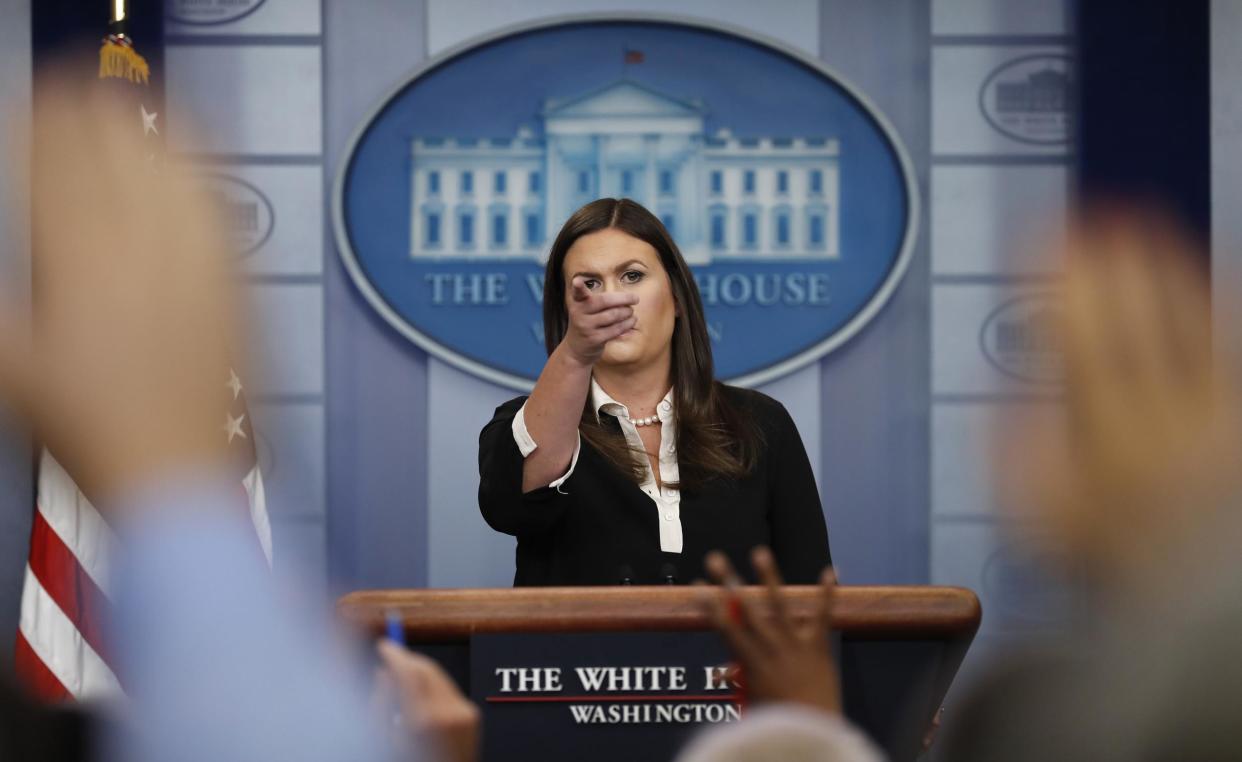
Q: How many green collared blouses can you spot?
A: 0